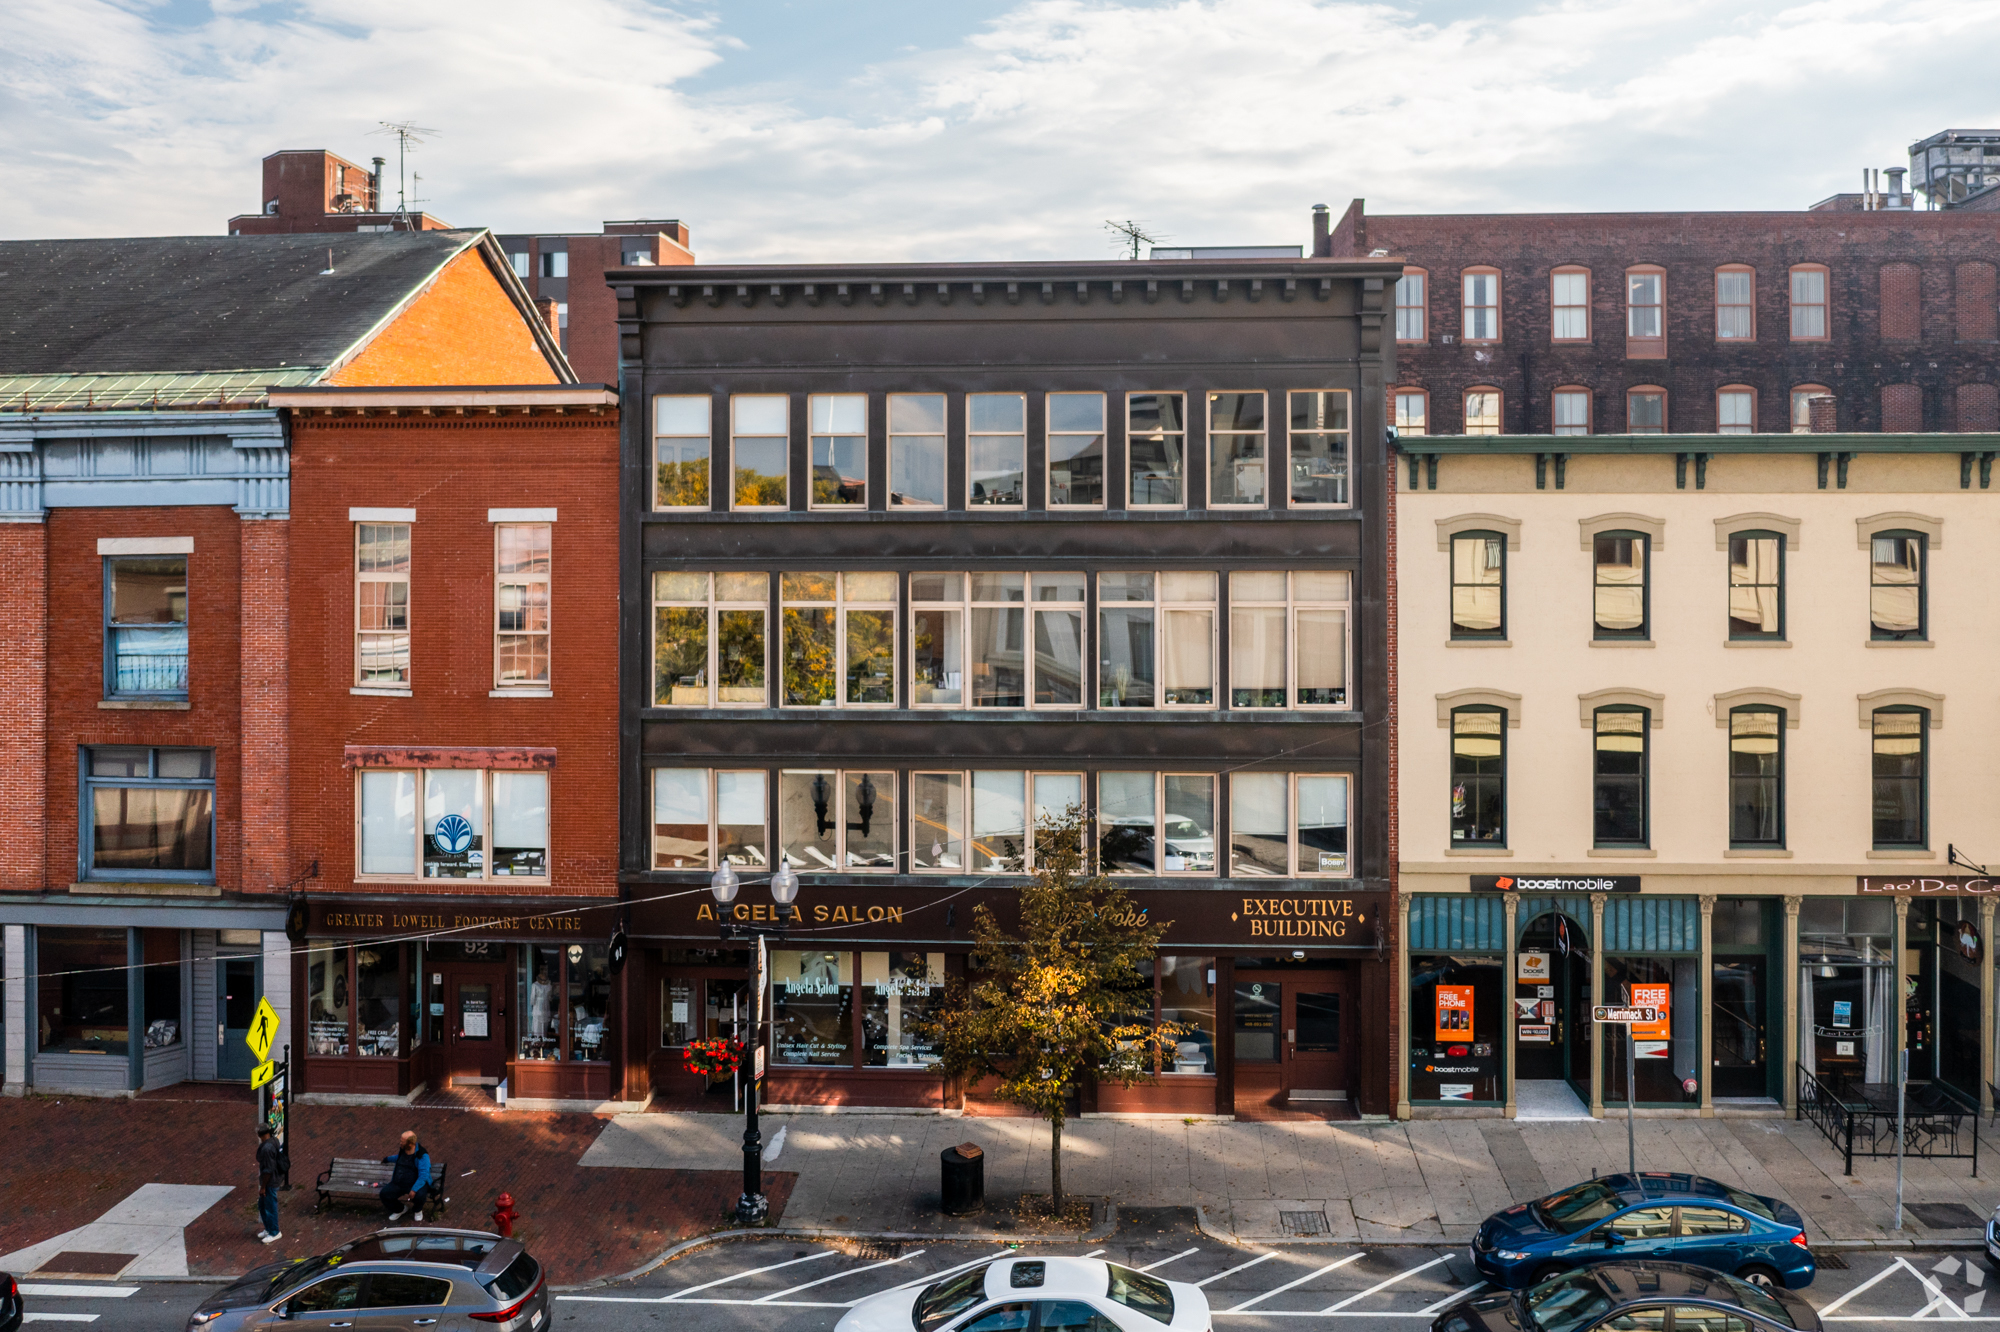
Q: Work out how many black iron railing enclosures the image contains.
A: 1